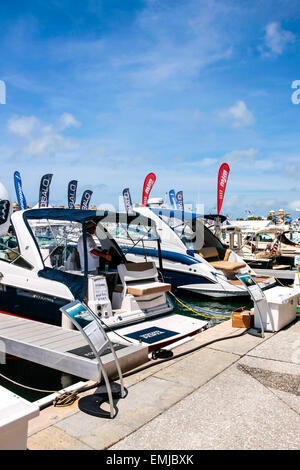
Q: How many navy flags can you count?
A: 5